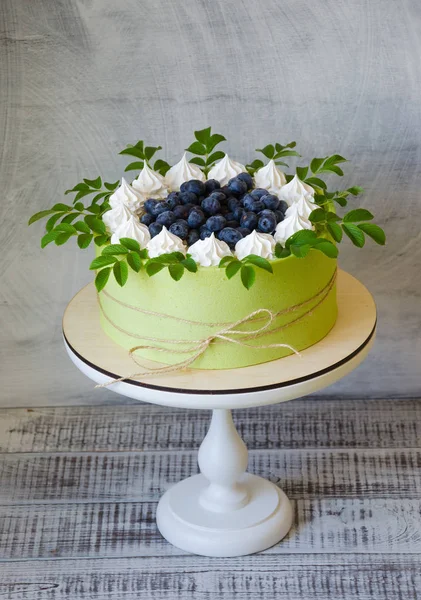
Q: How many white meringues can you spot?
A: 13